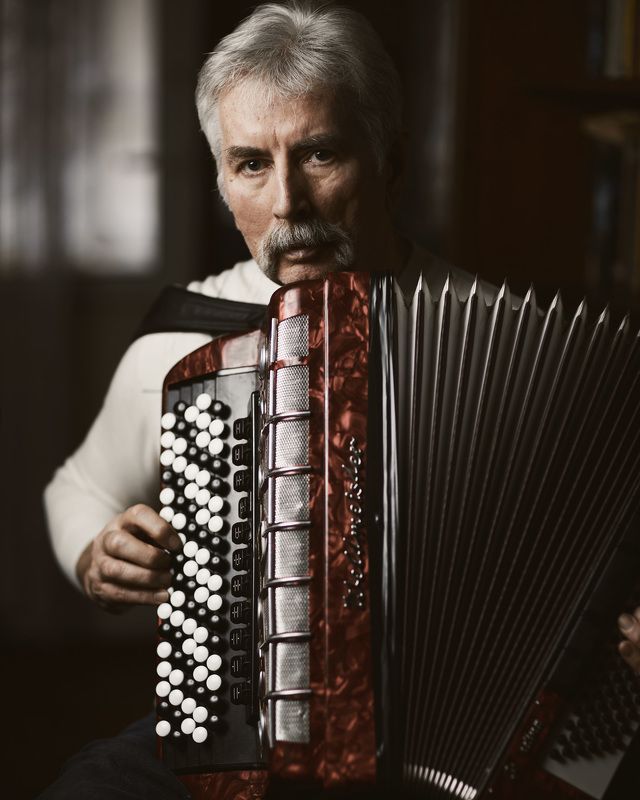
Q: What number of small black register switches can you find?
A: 11